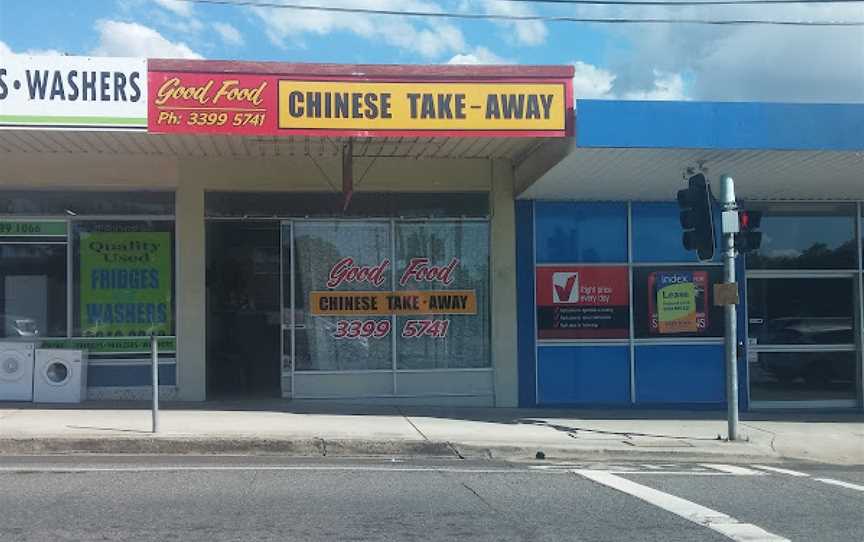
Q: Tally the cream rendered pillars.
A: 2